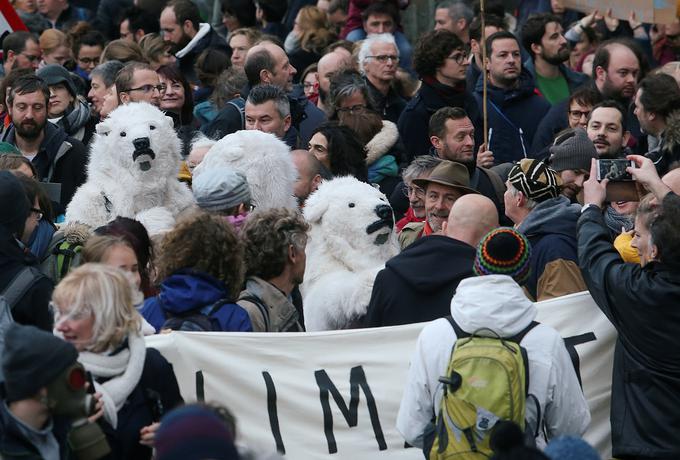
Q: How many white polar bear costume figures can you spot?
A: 3